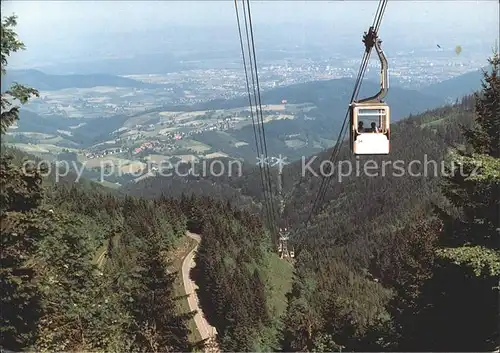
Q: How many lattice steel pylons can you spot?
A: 1